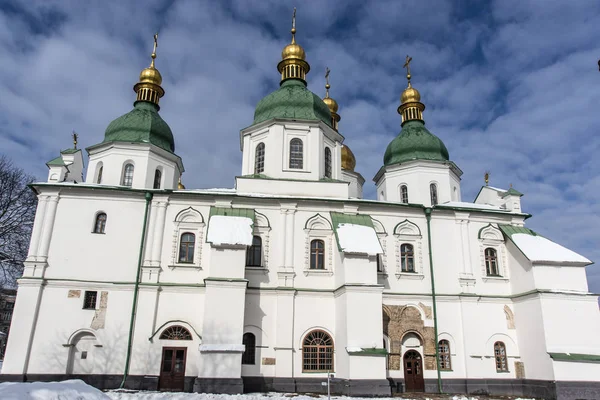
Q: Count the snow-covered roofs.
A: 3